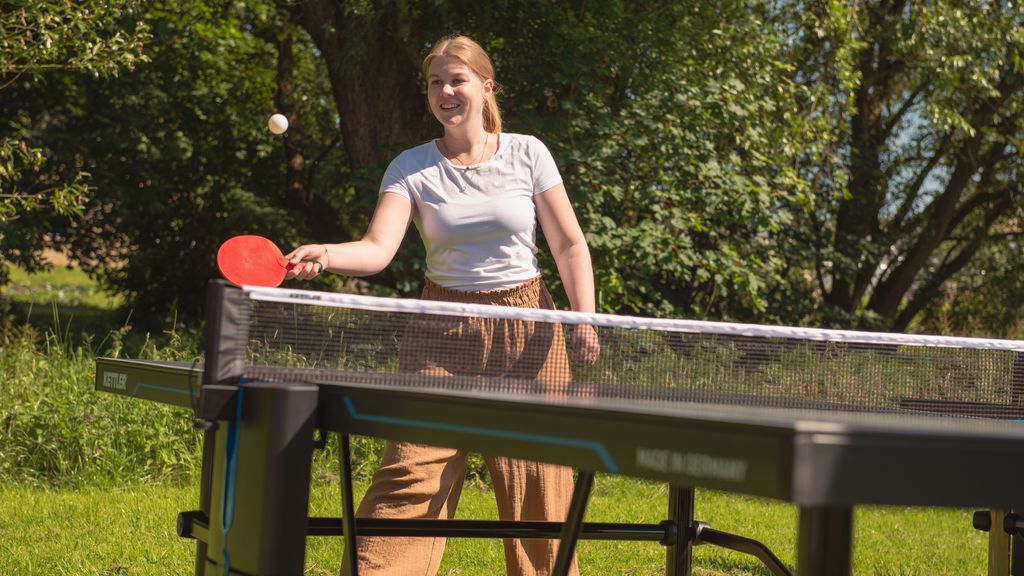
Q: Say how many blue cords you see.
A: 1